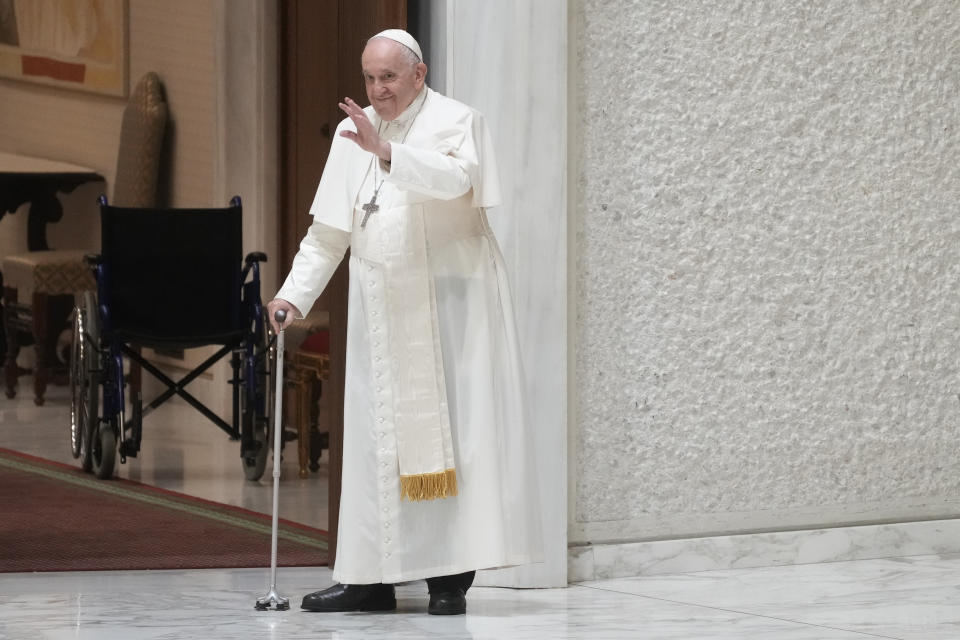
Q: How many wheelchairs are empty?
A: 1